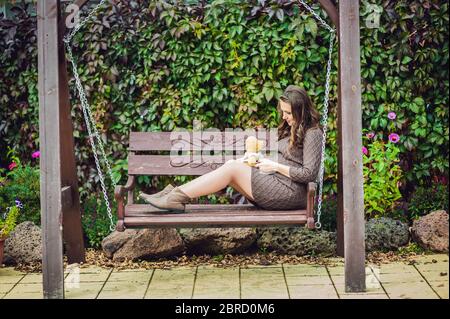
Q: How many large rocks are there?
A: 6